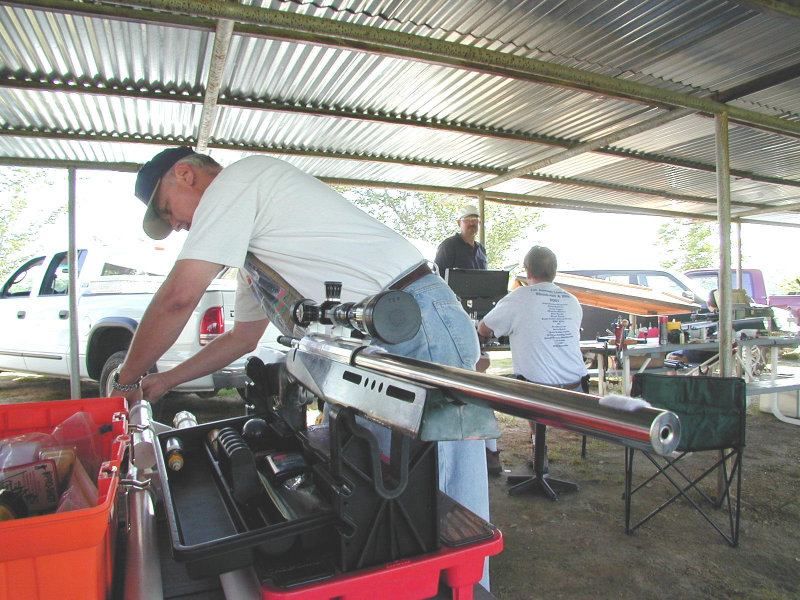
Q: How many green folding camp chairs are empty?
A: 1